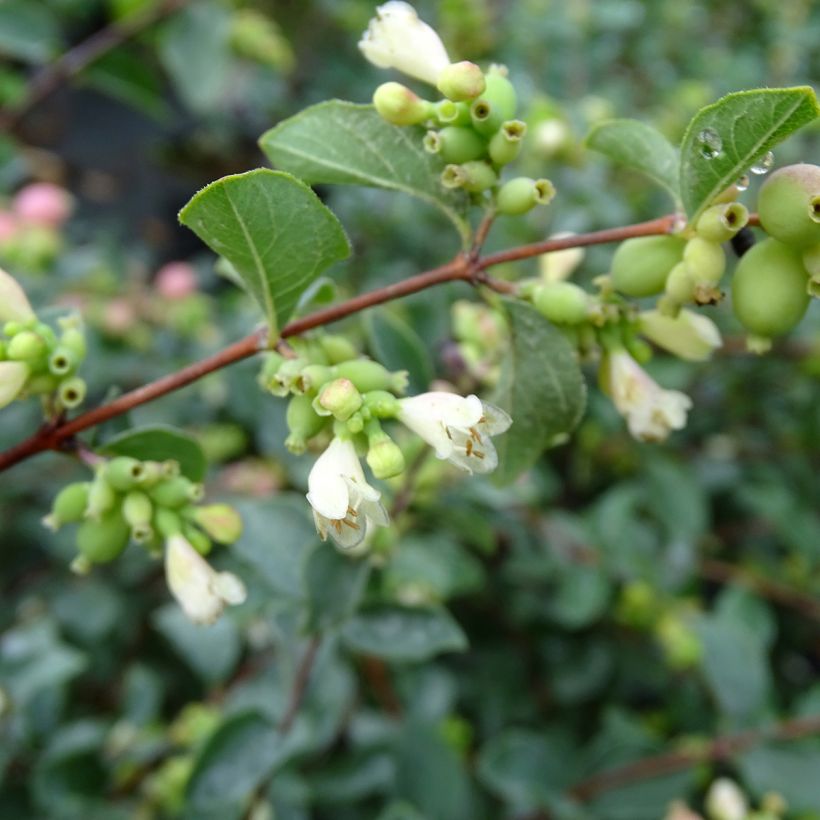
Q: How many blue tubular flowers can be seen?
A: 0